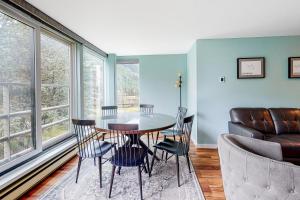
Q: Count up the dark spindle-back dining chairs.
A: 6